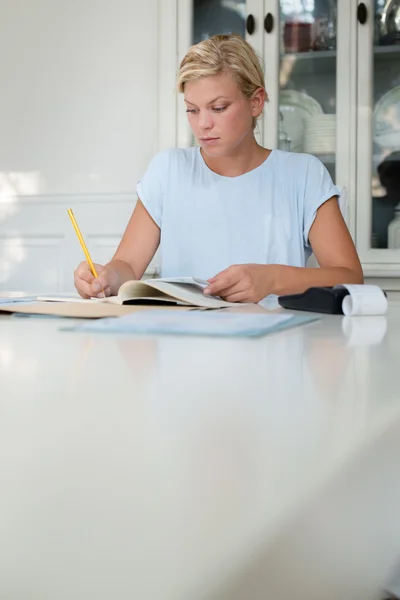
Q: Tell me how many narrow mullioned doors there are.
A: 3